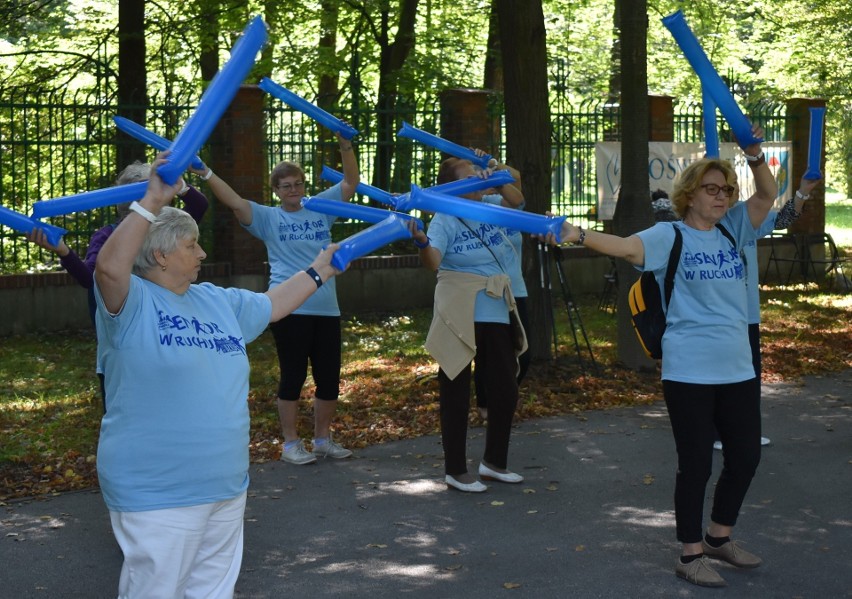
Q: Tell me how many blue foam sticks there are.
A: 14